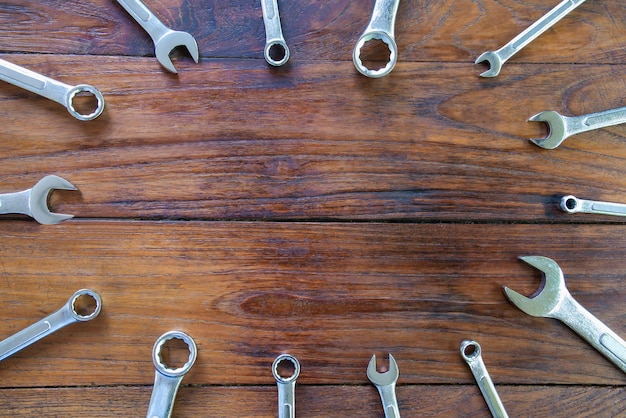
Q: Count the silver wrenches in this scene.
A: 14